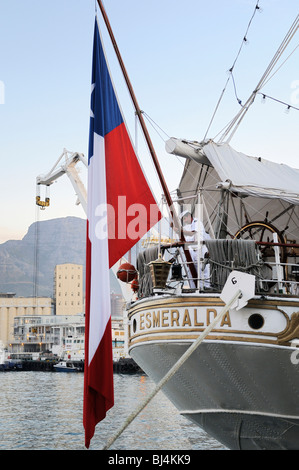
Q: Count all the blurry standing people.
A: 1